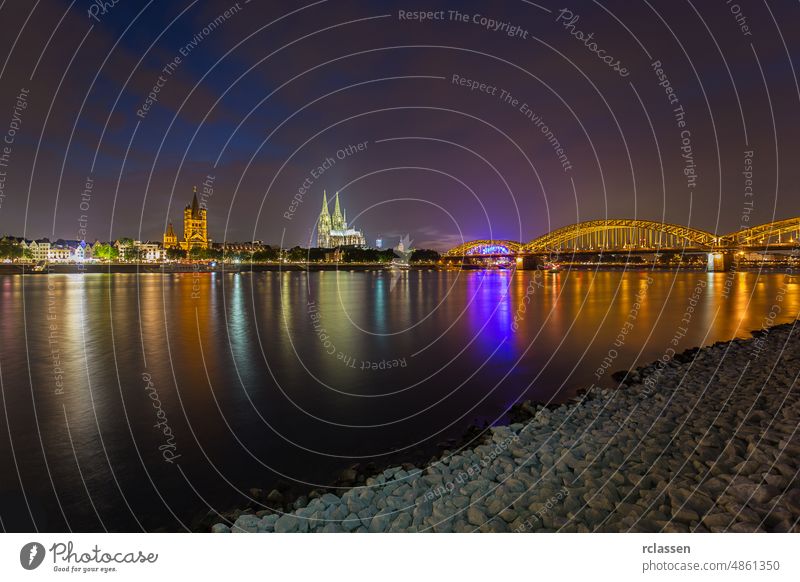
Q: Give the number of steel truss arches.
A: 3